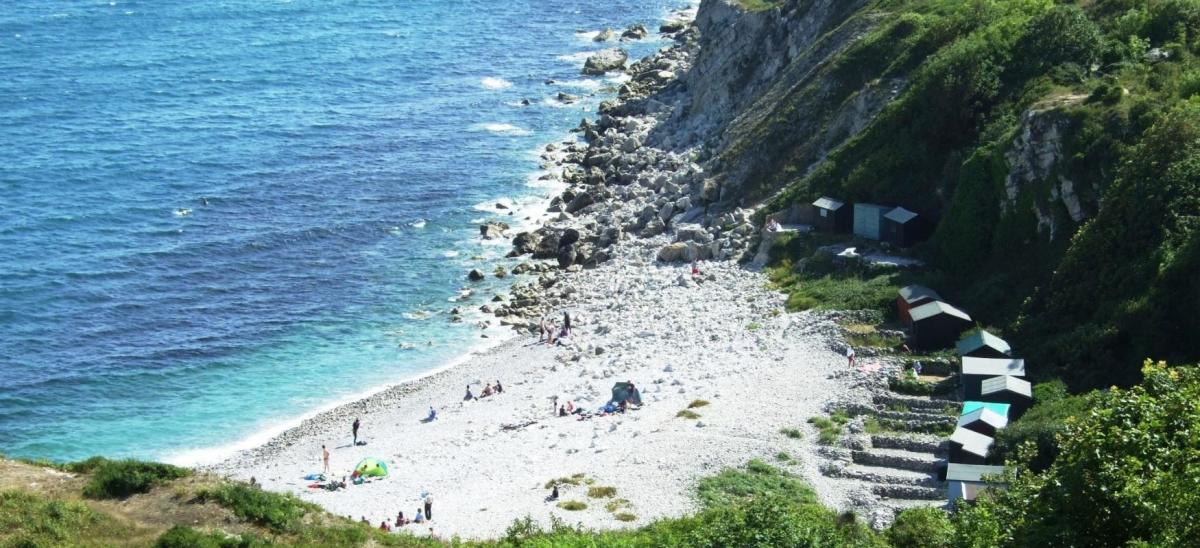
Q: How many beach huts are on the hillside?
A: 12